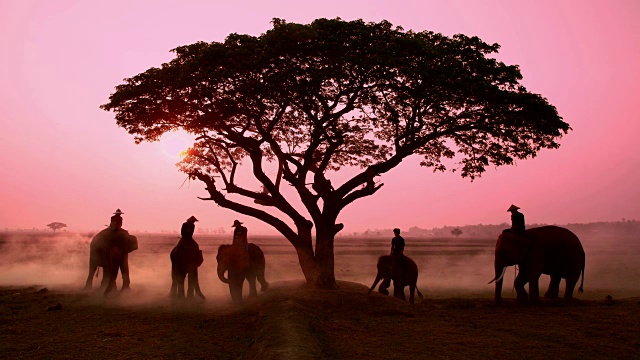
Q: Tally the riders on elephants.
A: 5